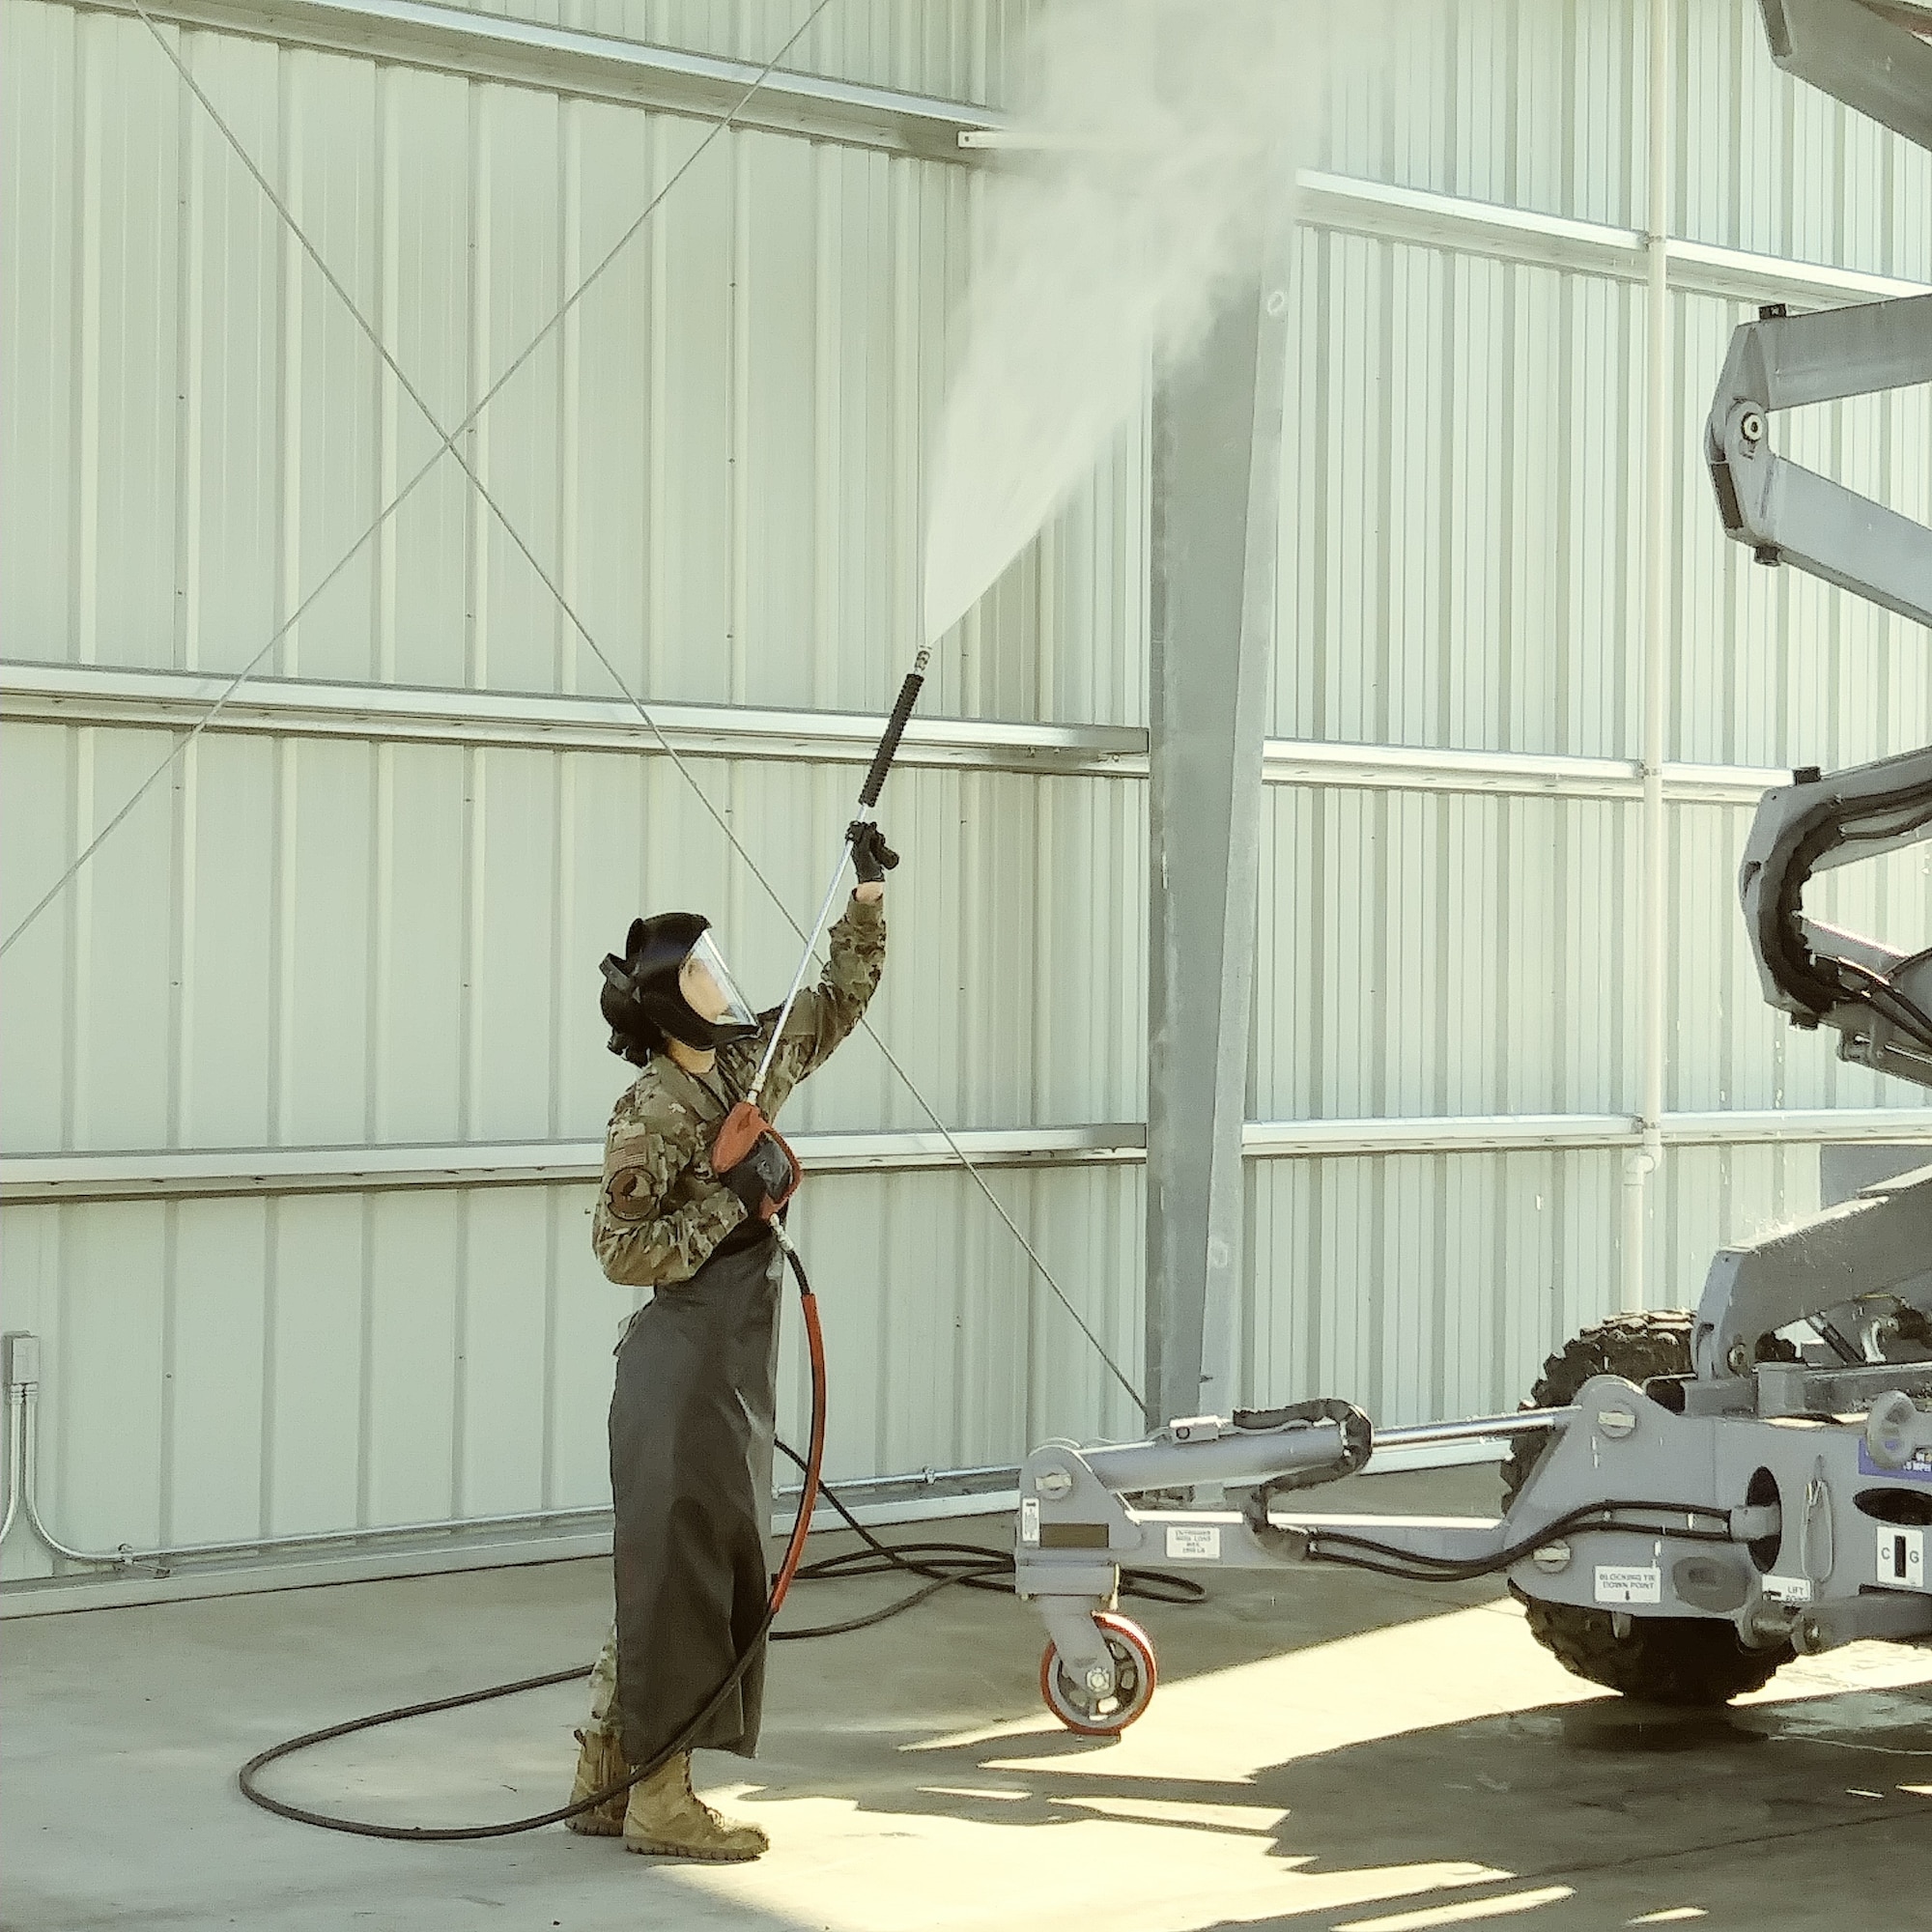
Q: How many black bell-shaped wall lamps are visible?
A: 0